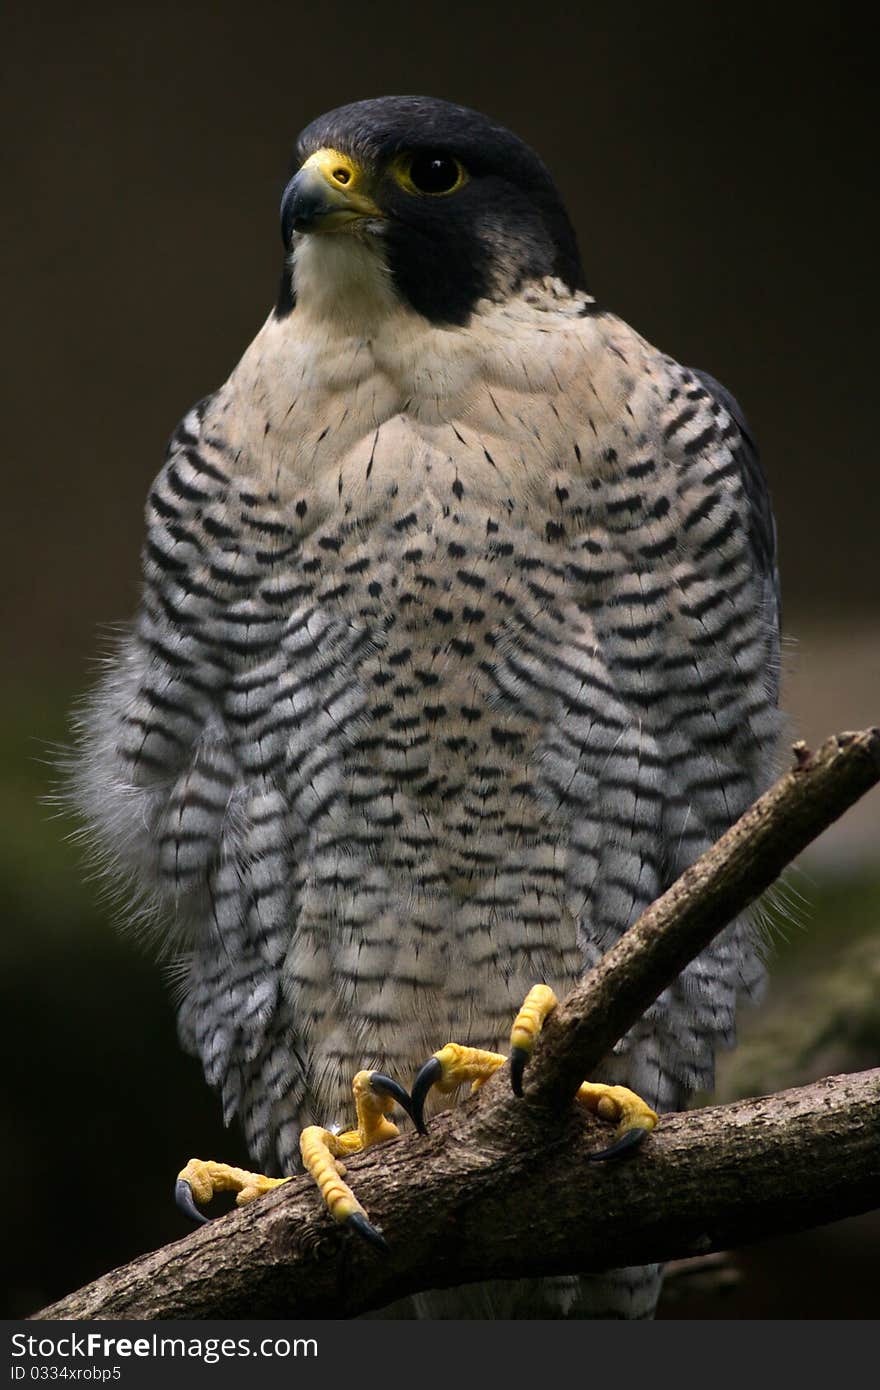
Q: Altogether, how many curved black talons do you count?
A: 6